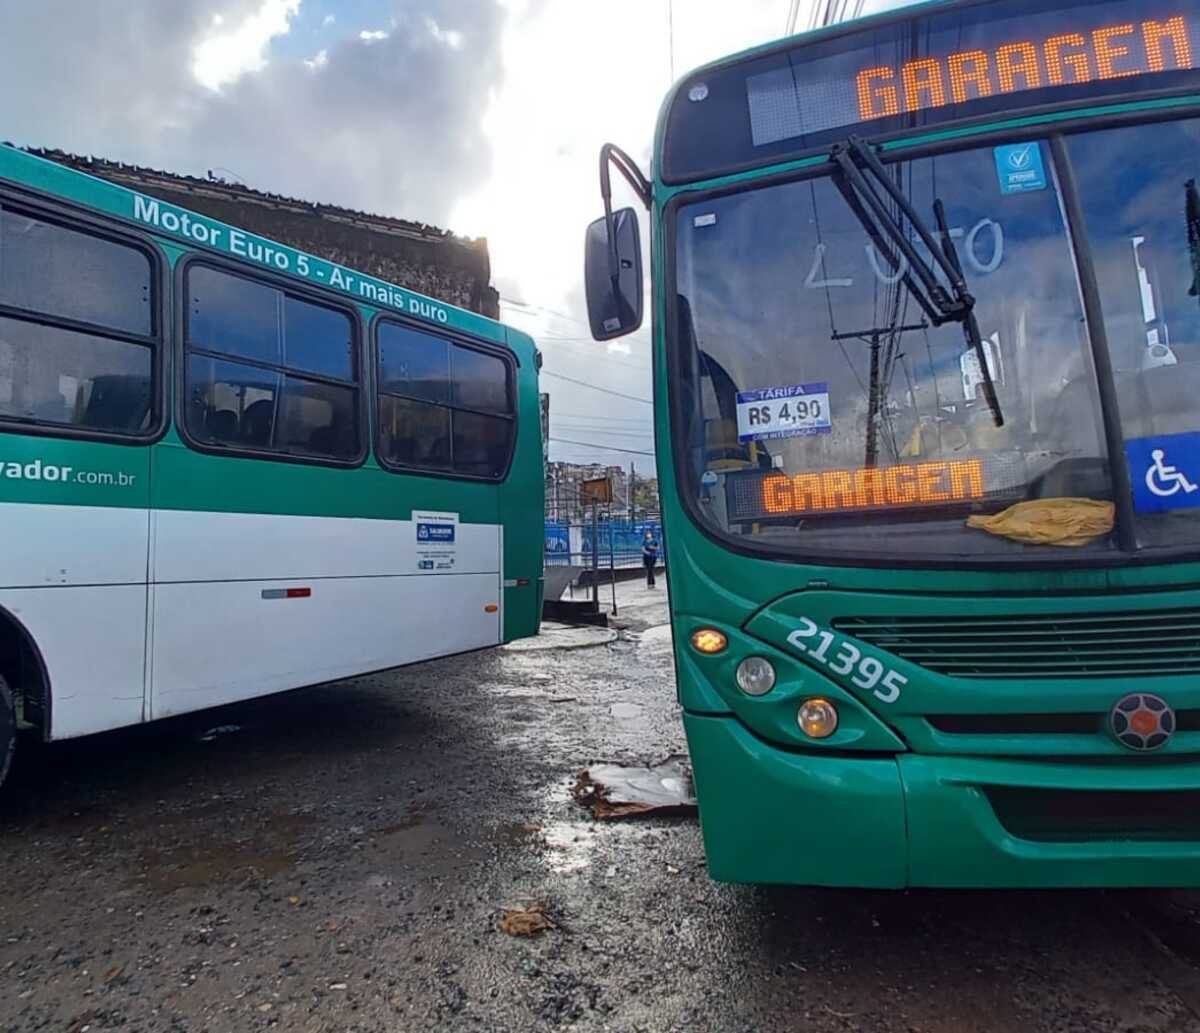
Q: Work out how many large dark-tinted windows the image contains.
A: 3